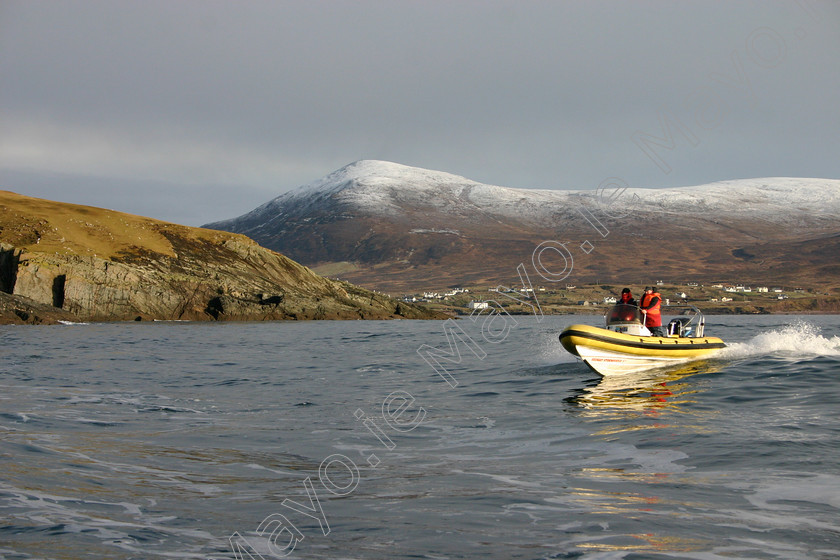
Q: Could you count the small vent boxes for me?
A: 0